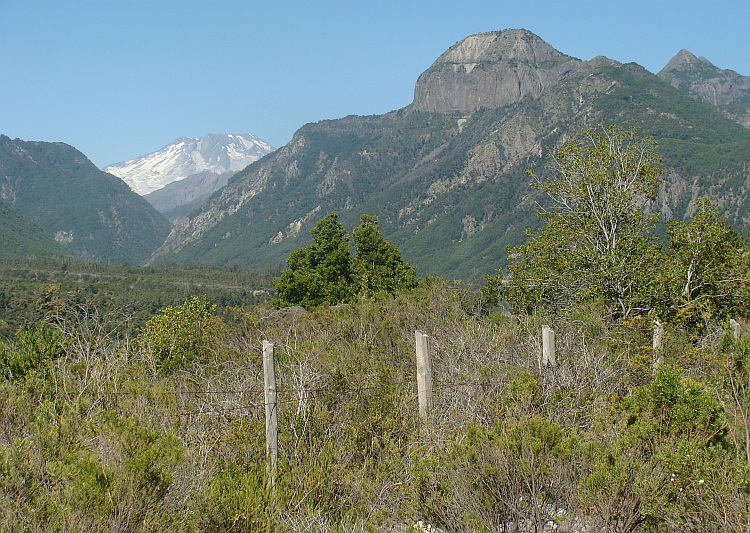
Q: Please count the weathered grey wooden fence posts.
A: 5